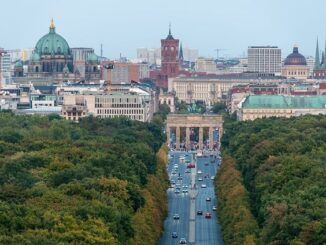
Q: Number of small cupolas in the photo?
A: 3